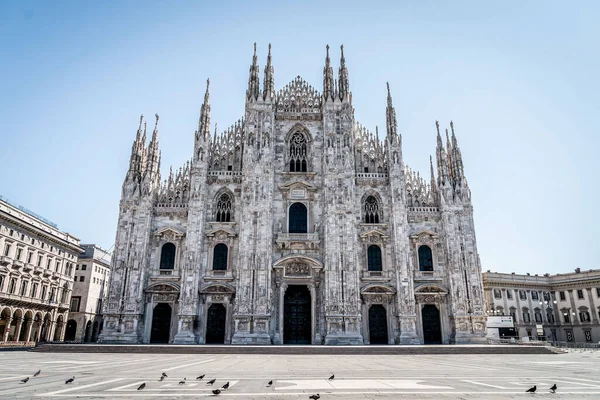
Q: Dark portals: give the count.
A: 5